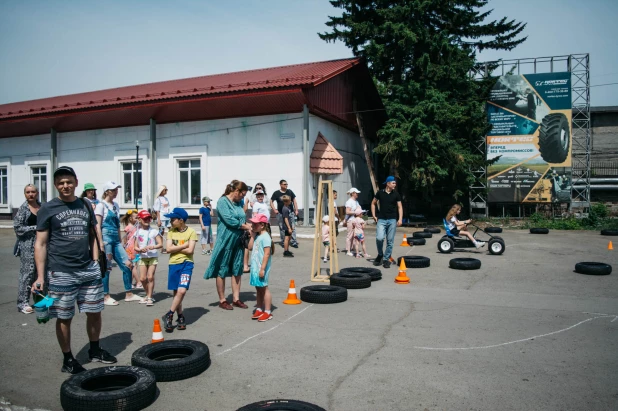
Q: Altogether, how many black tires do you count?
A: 15